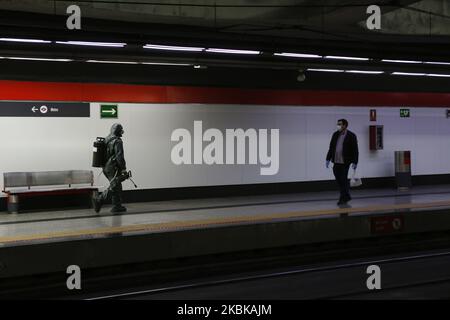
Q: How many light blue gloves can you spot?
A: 2